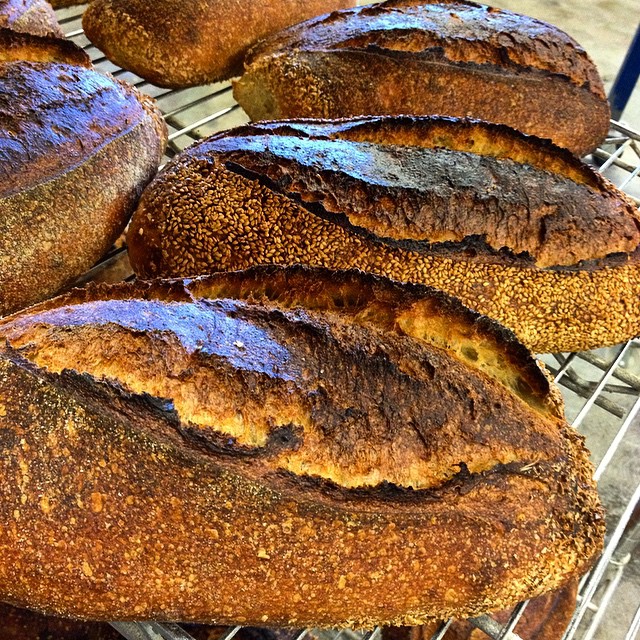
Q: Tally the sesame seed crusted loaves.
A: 1